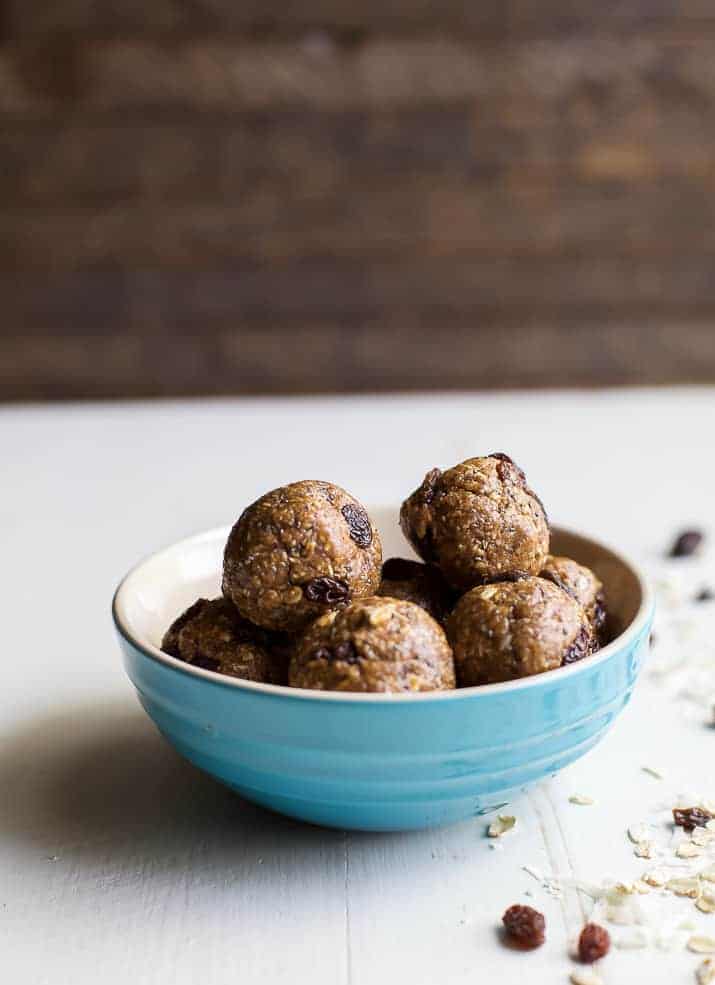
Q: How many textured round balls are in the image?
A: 7